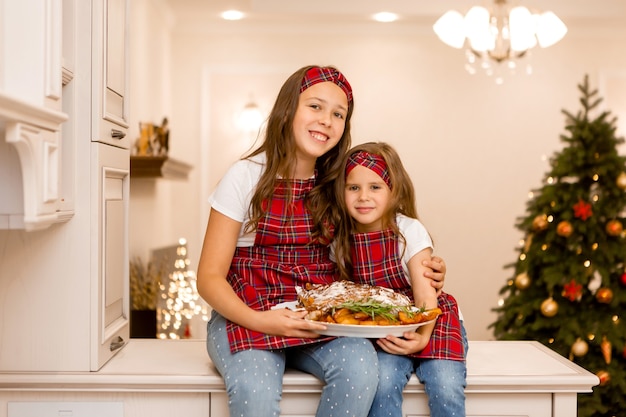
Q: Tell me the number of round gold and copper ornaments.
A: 9